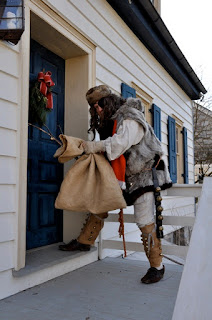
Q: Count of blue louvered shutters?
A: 4